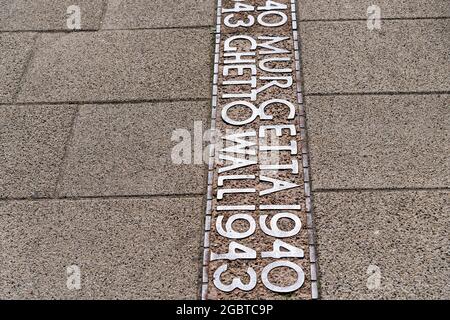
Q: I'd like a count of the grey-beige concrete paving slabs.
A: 11